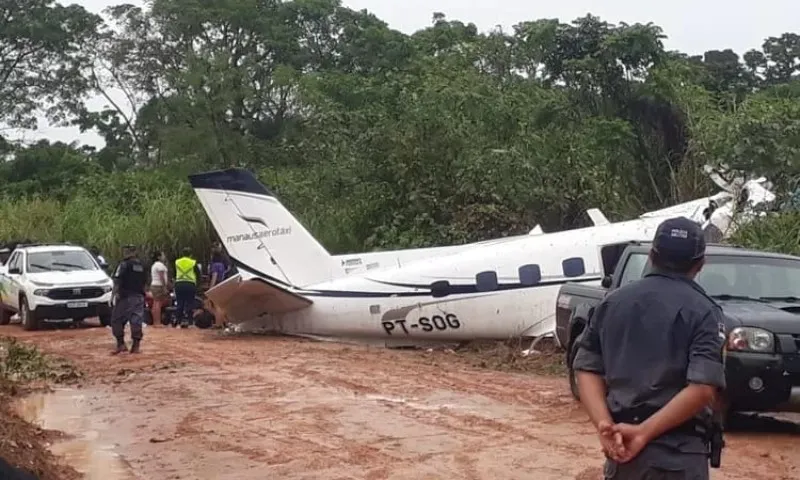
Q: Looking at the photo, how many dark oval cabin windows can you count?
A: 4